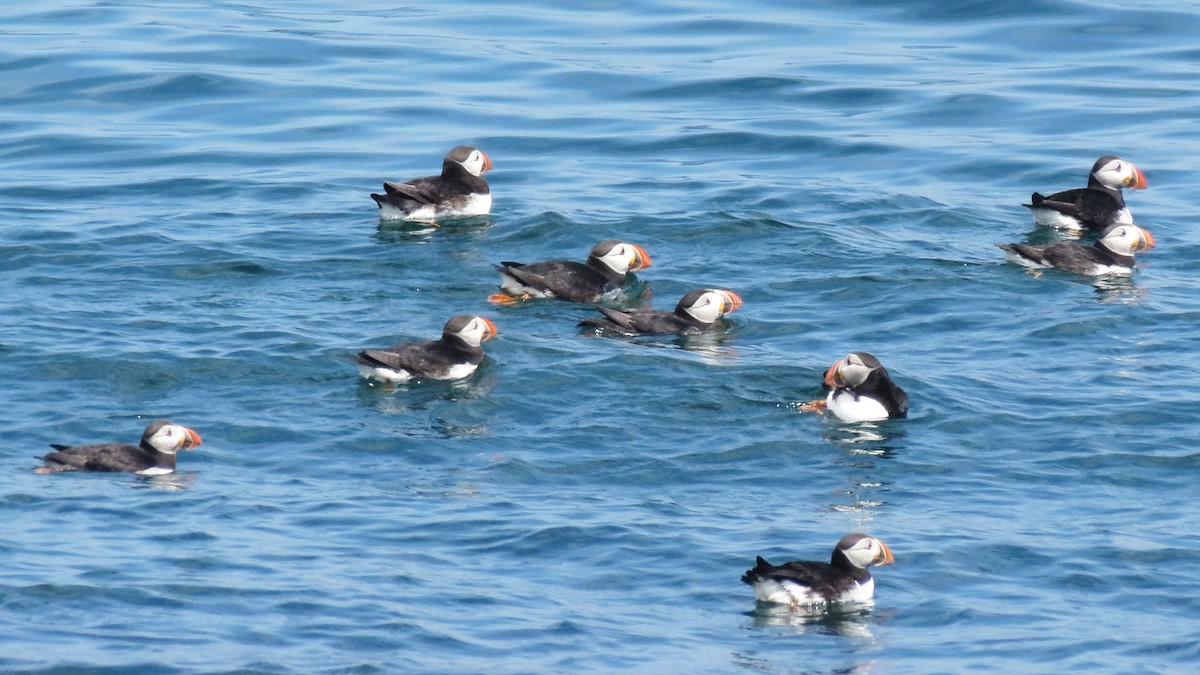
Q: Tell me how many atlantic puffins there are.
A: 9